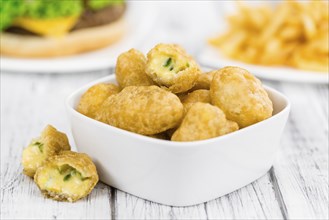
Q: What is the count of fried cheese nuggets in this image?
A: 10